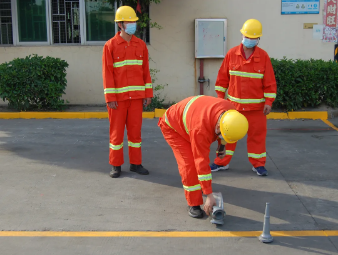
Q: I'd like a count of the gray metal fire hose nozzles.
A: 1